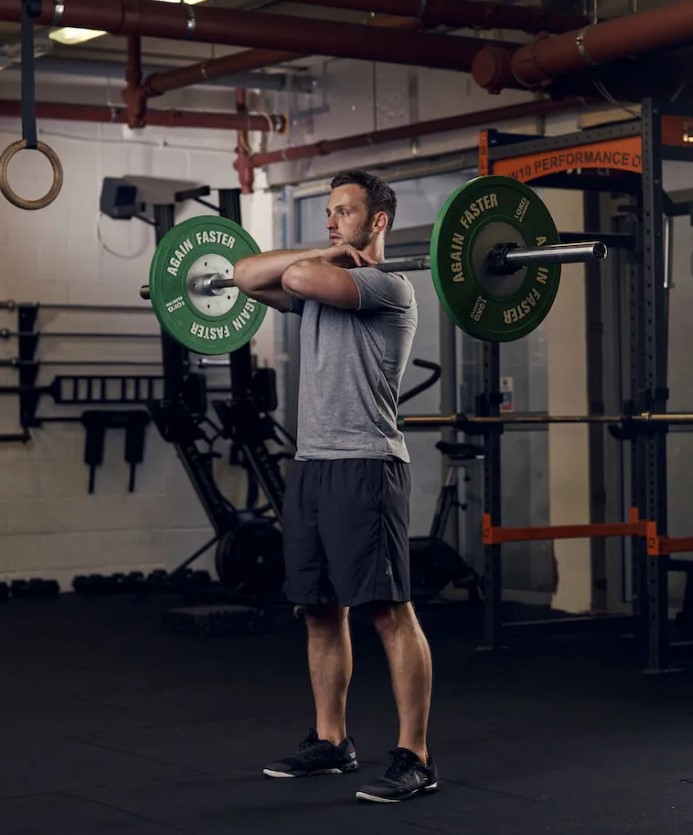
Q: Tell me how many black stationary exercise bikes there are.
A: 1